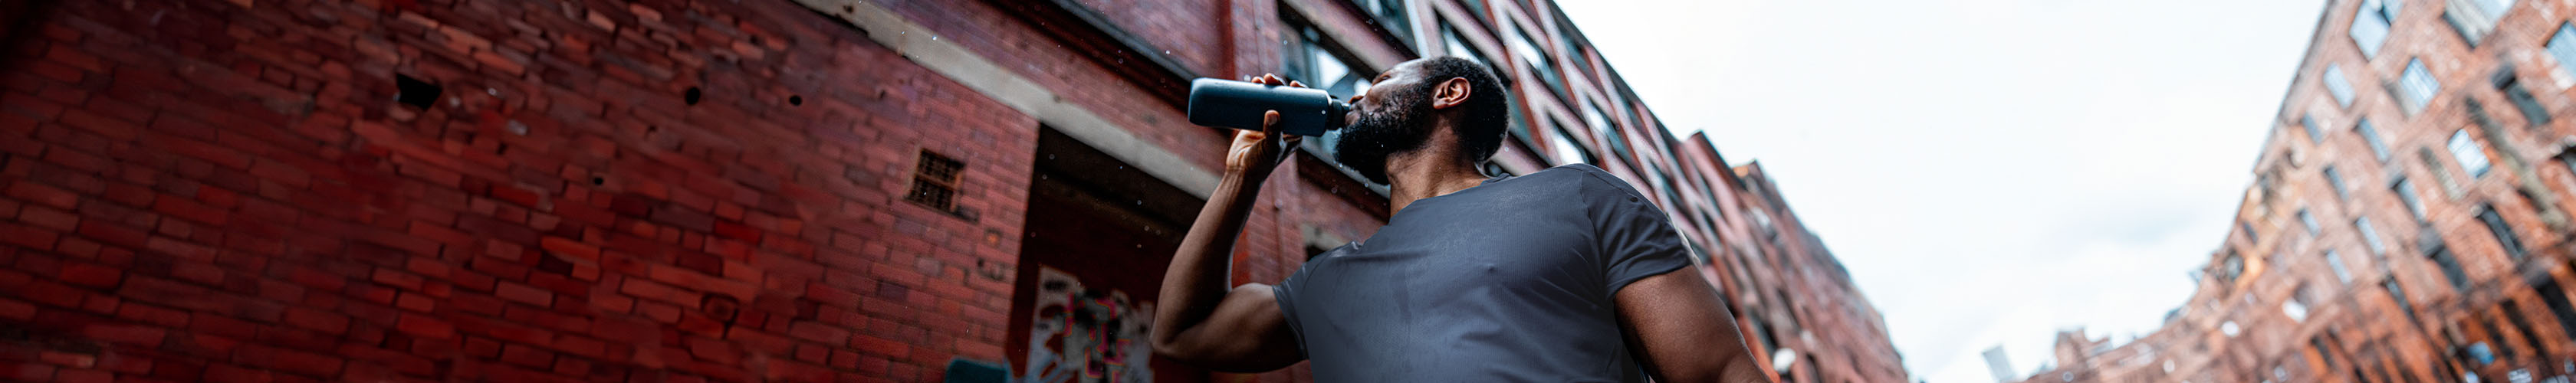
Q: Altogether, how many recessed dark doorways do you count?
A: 1